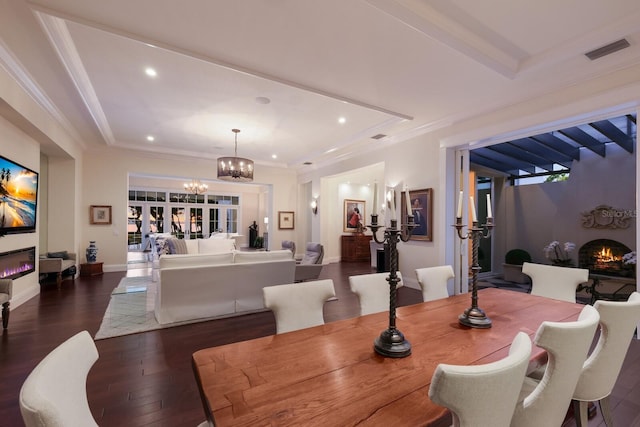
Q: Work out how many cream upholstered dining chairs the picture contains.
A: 8